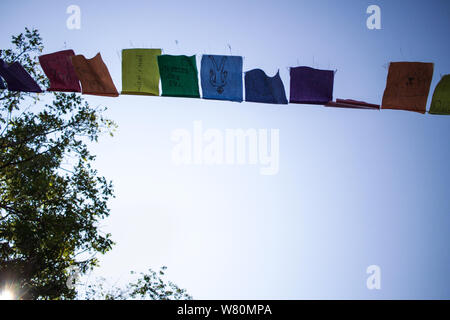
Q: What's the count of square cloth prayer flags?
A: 11